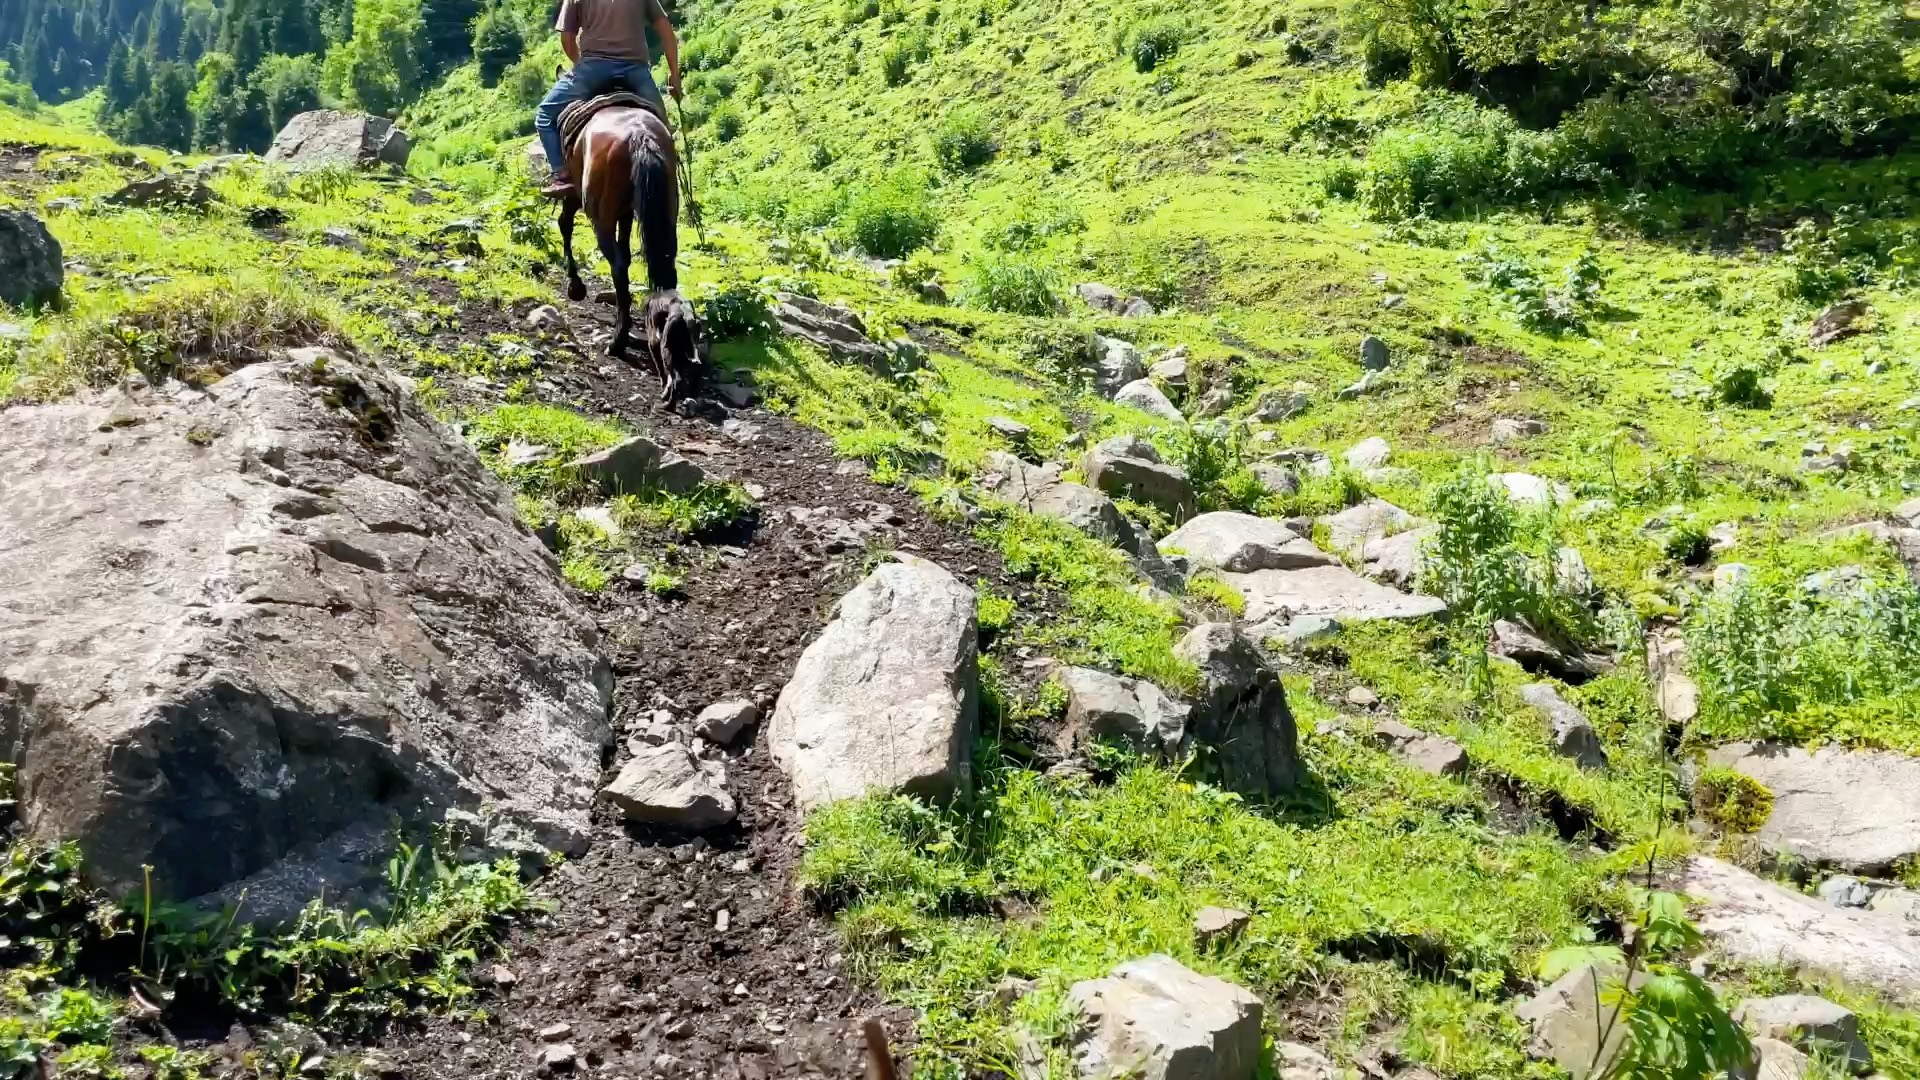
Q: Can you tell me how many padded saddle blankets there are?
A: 1